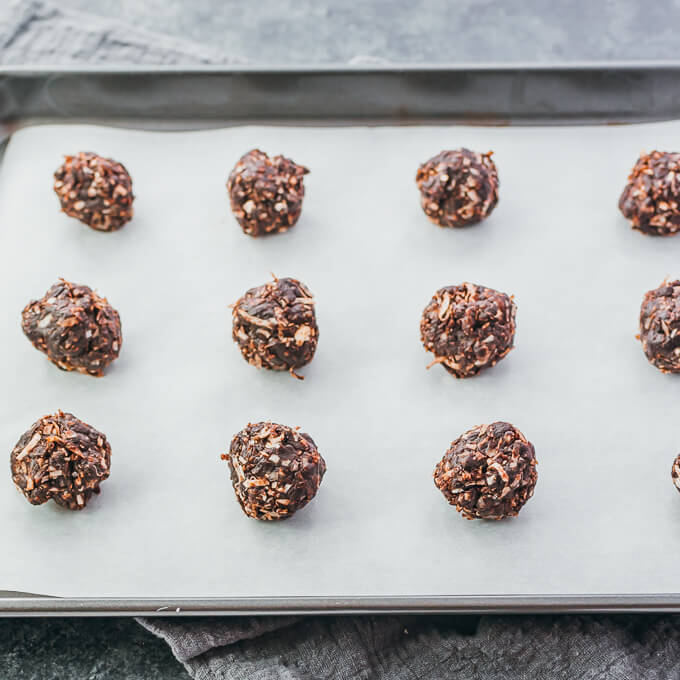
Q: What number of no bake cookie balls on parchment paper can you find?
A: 12